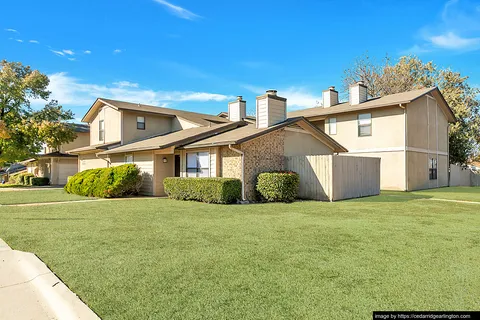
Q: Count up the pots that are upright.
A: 4